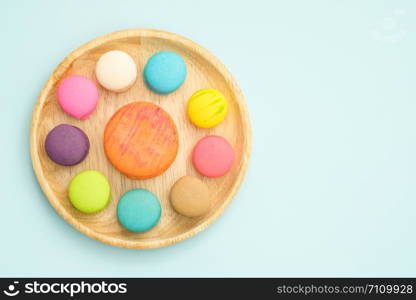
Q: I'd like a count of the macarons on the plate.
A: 10